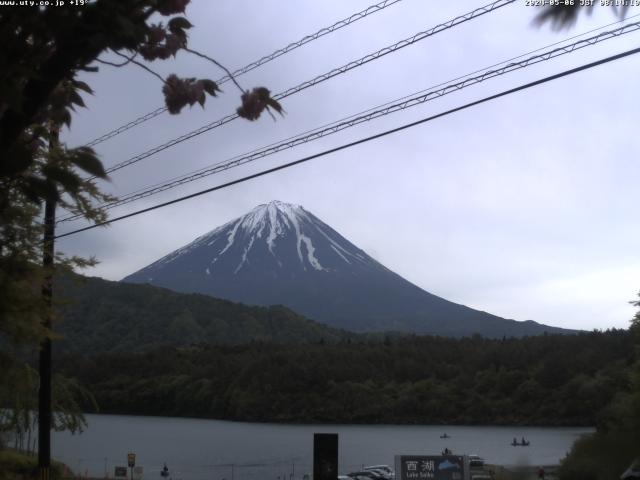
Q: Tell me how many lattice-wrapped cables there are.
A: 3